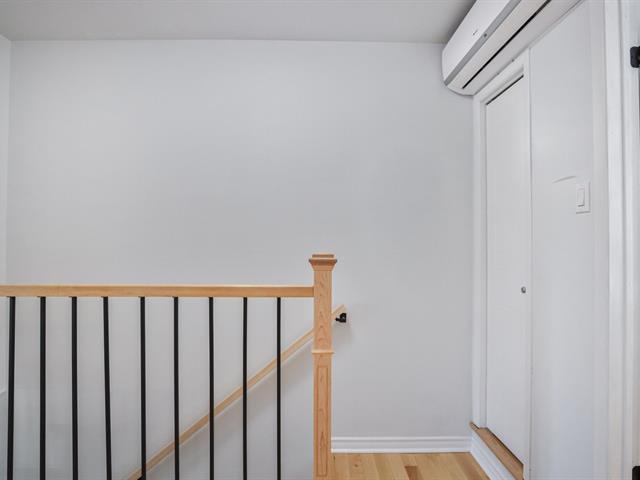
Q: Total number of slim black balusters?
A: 9